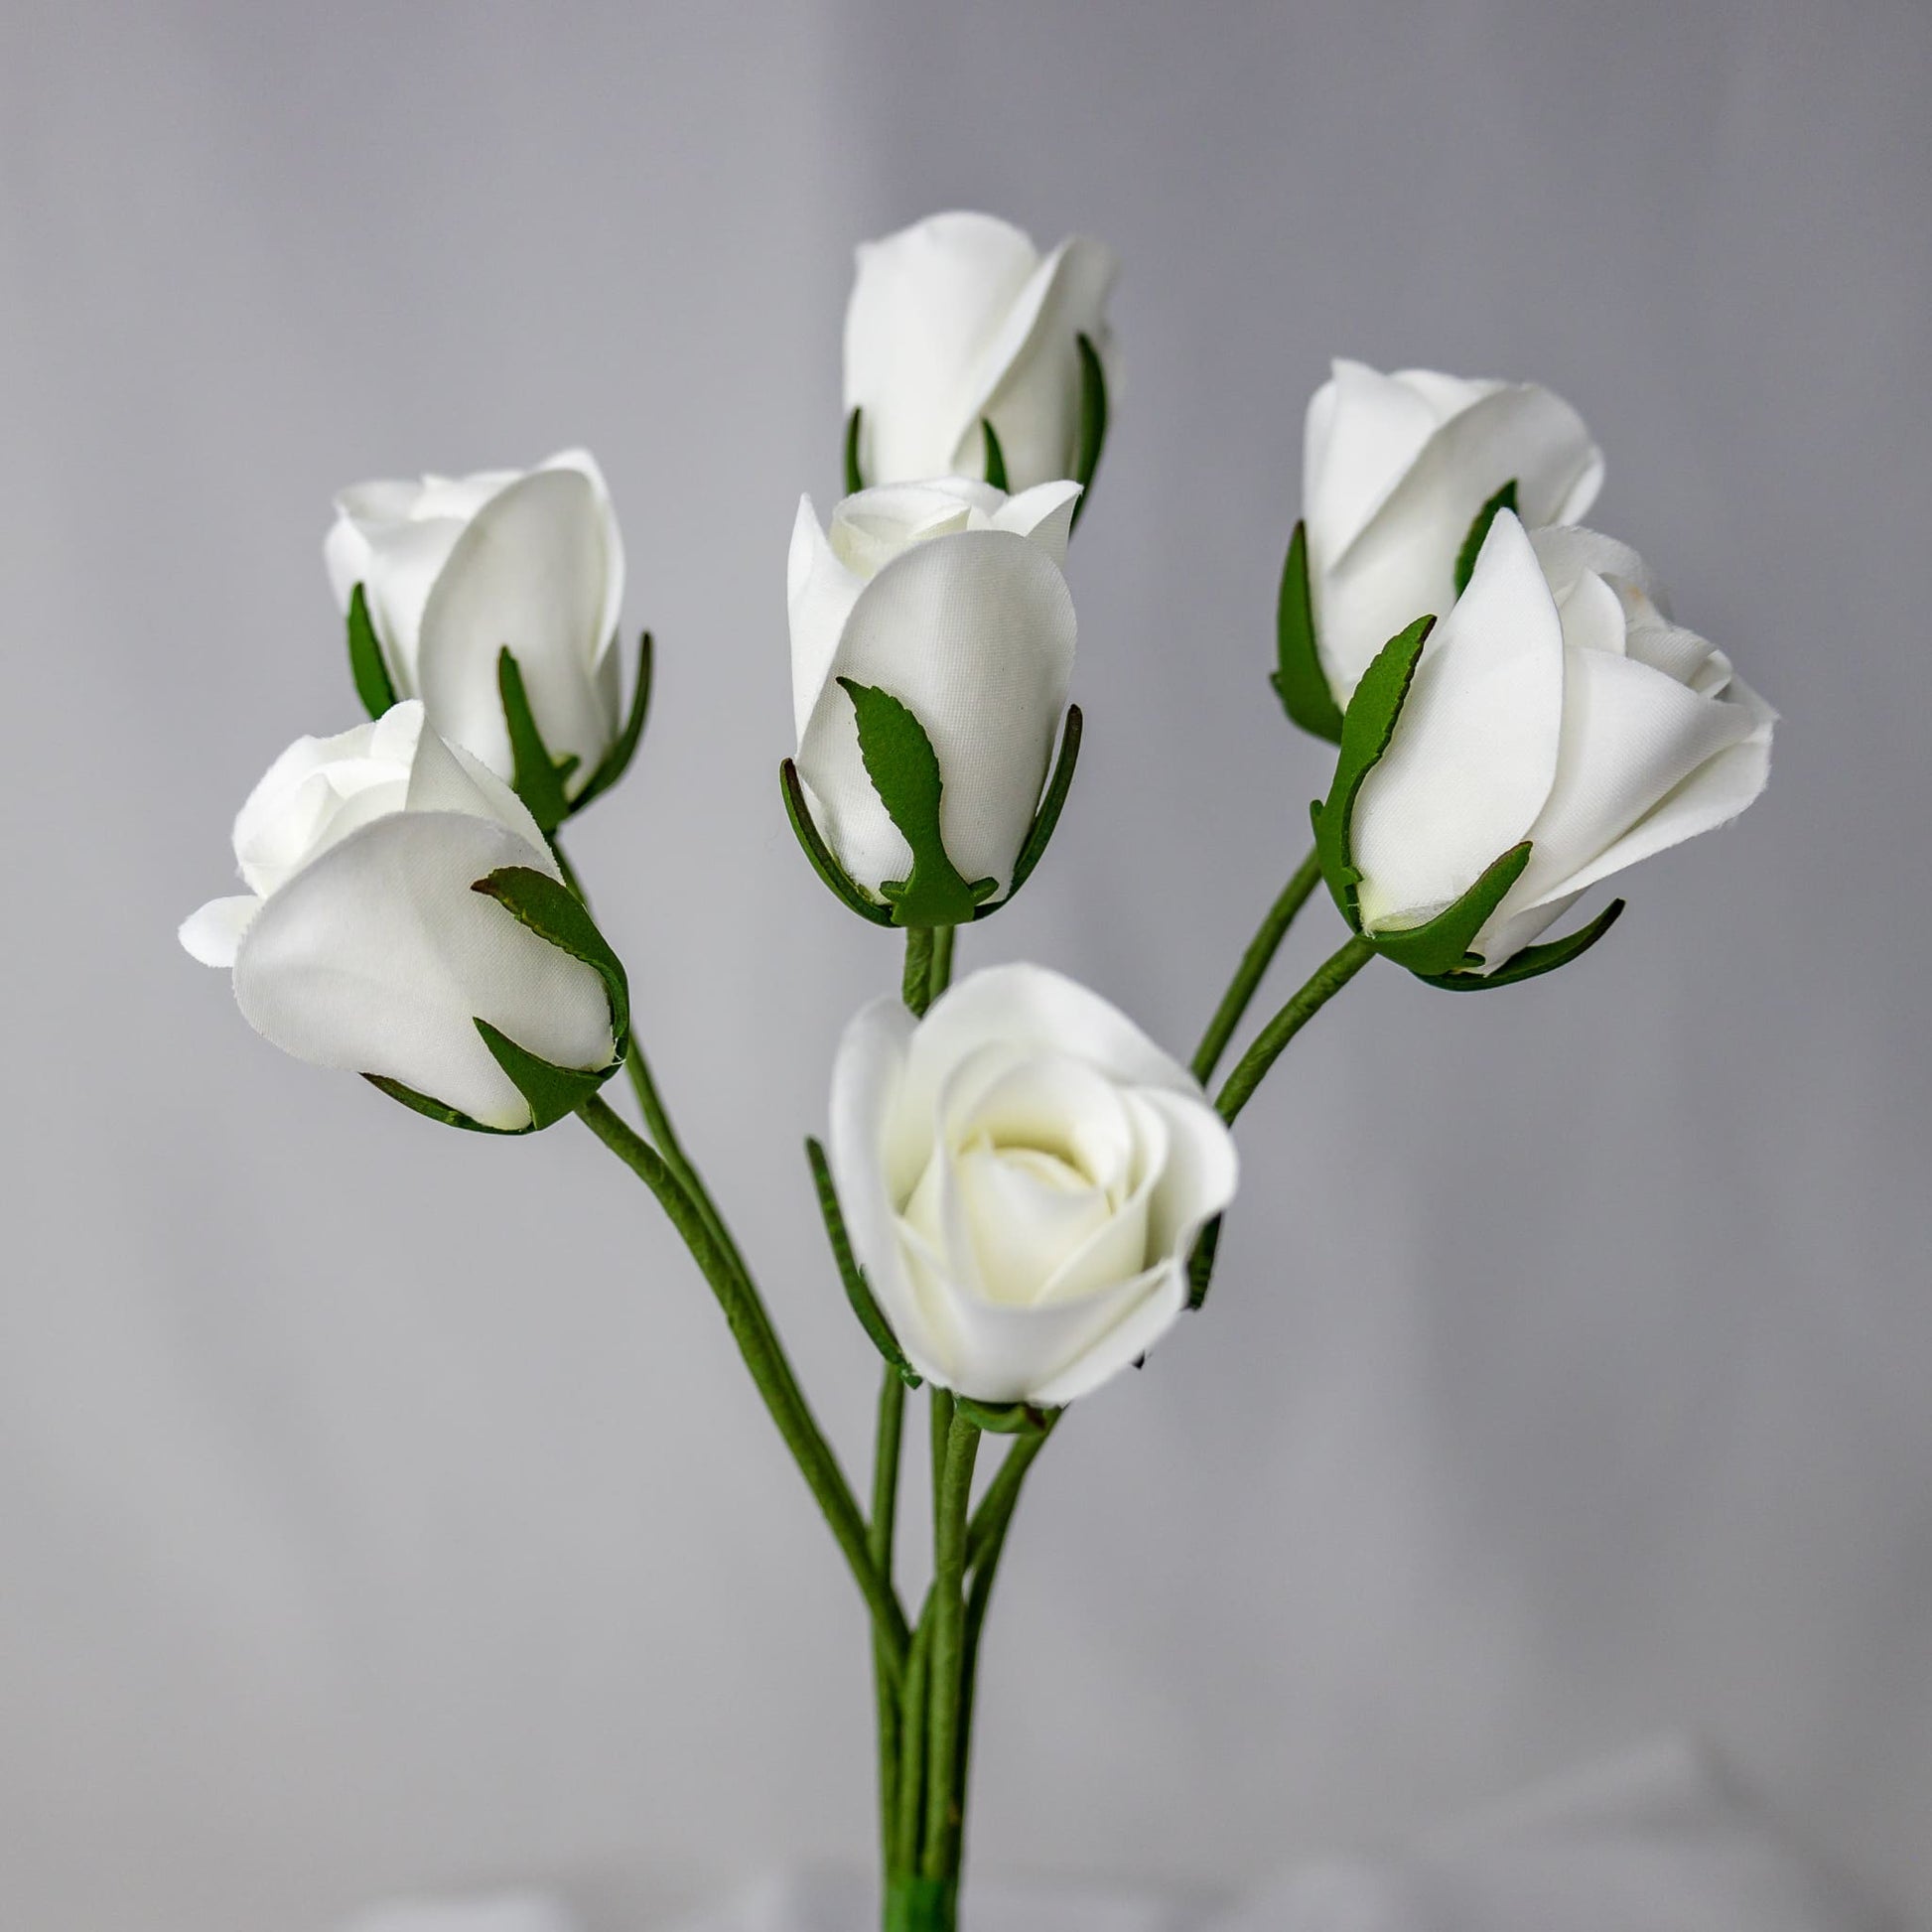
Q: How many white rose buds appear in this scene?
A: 7